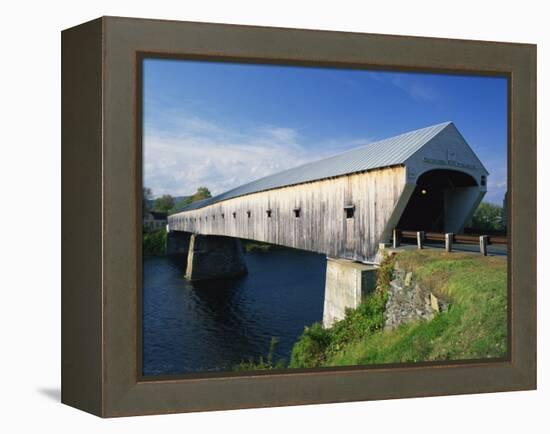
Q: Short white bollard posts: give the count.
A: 4